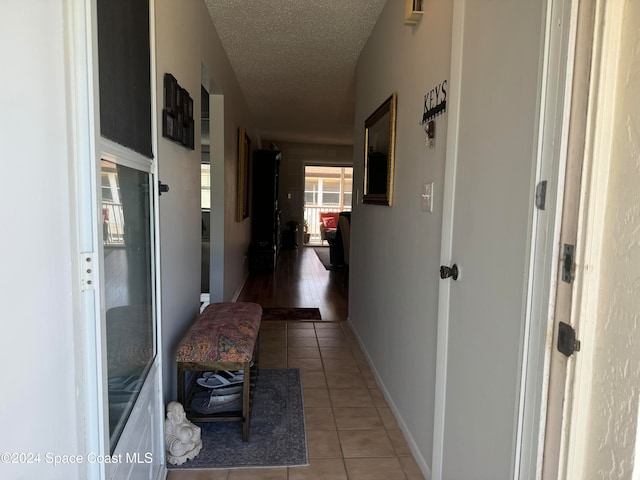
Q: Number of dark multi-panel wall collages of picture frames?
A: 1